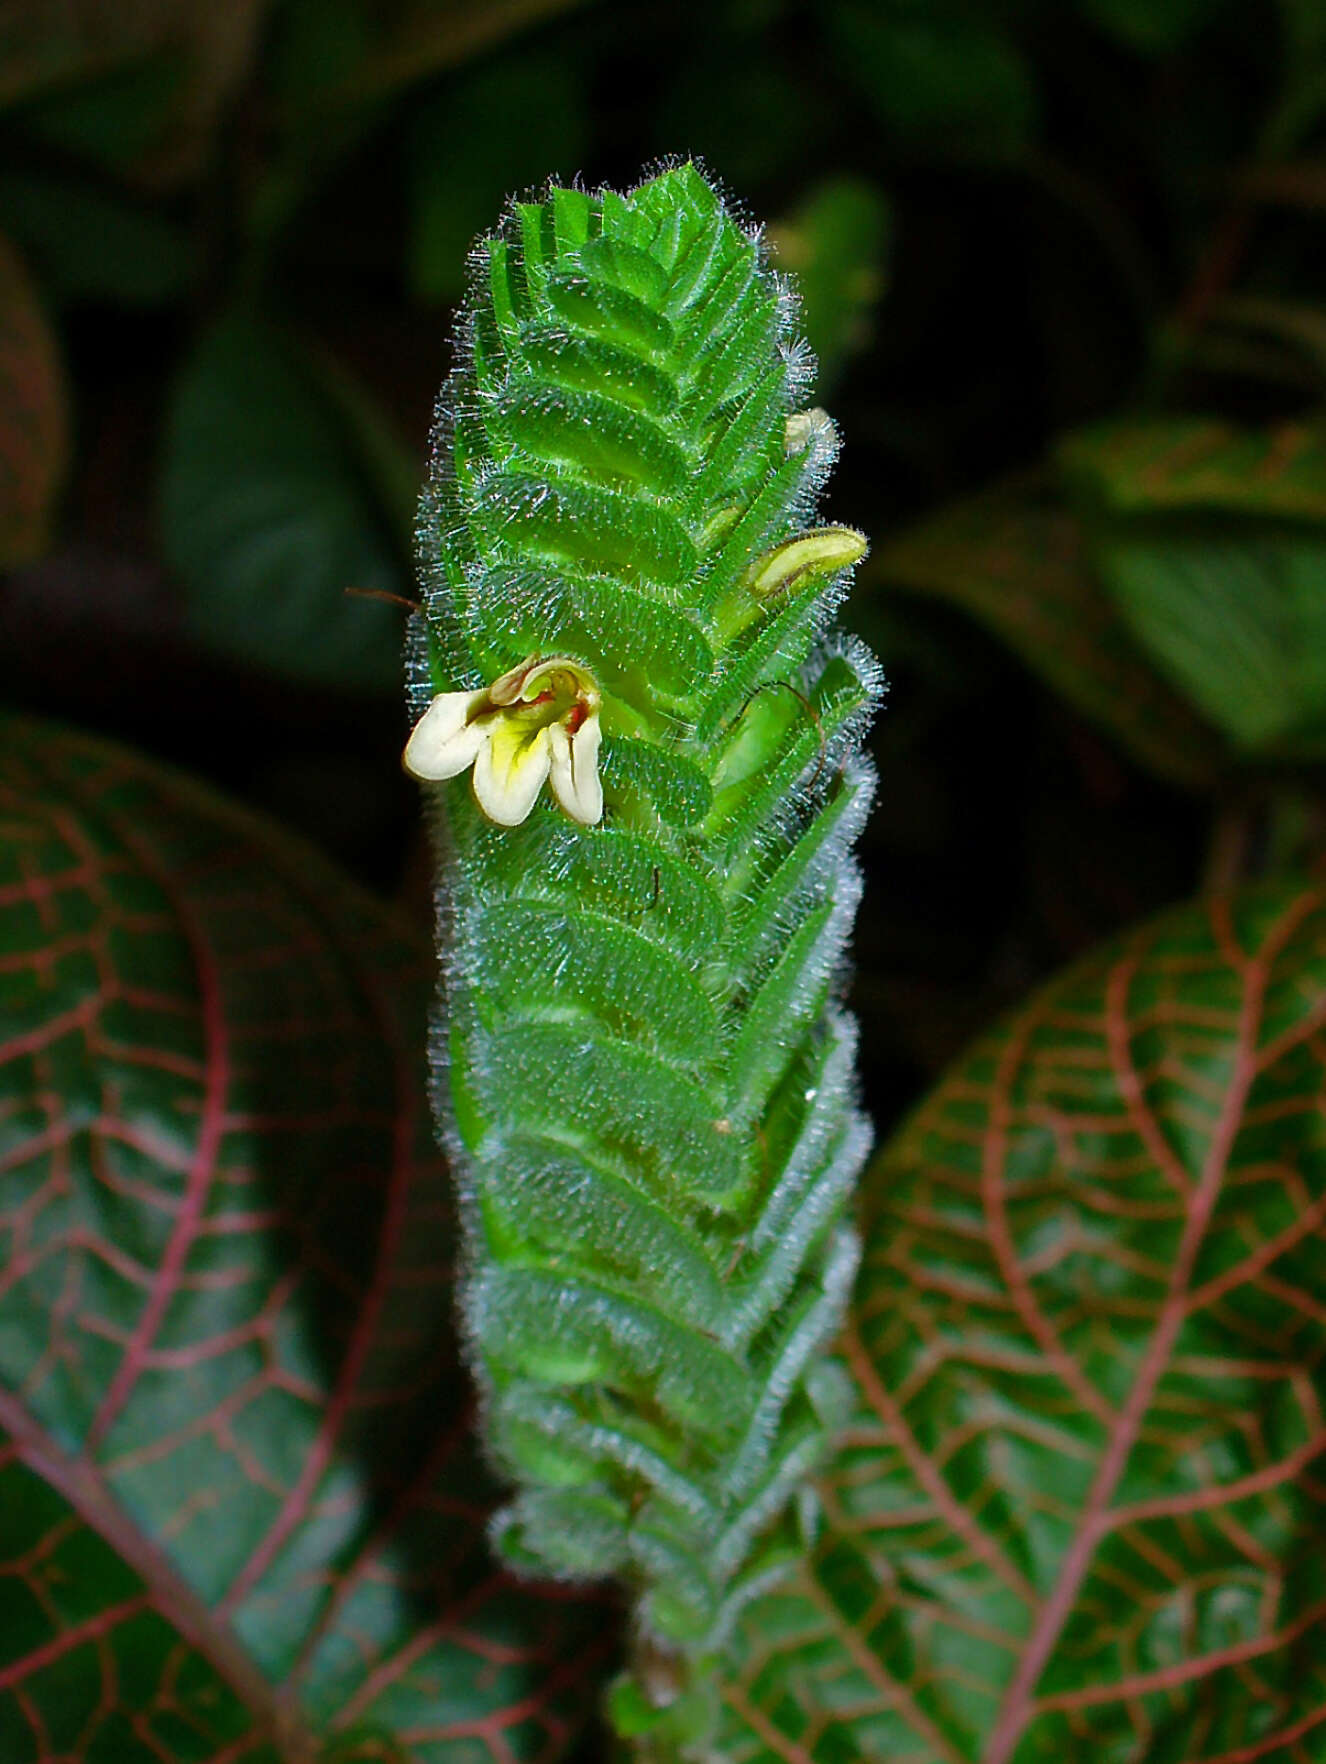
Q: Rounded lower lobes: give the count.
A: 3